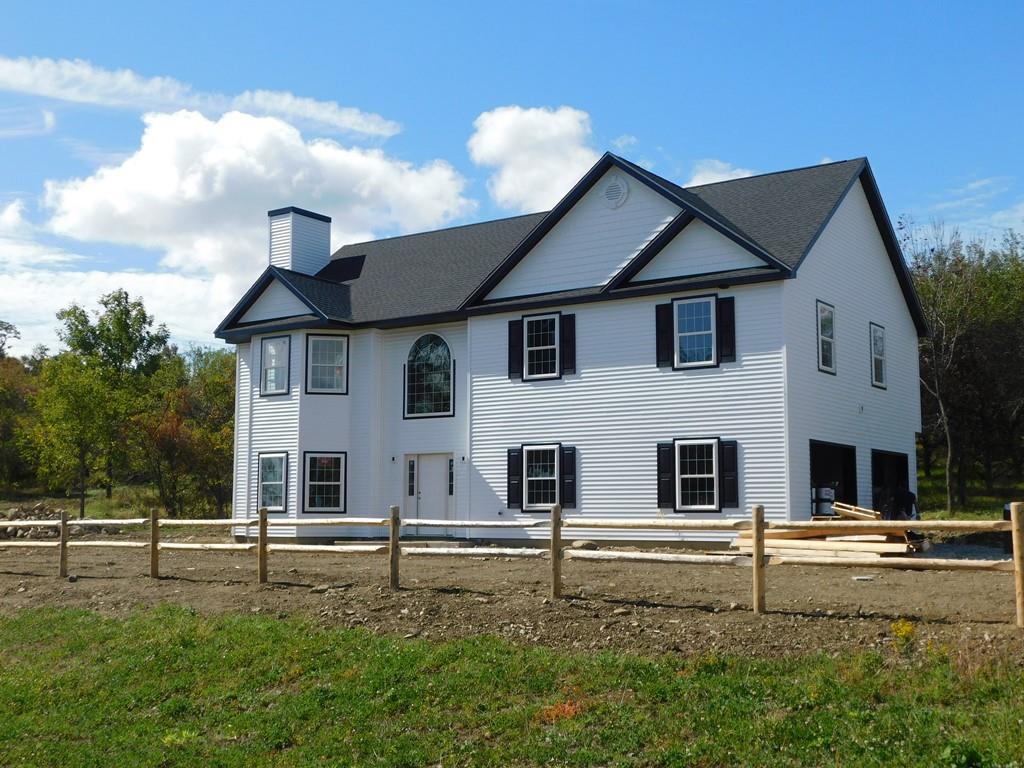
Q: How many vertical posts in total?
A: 7